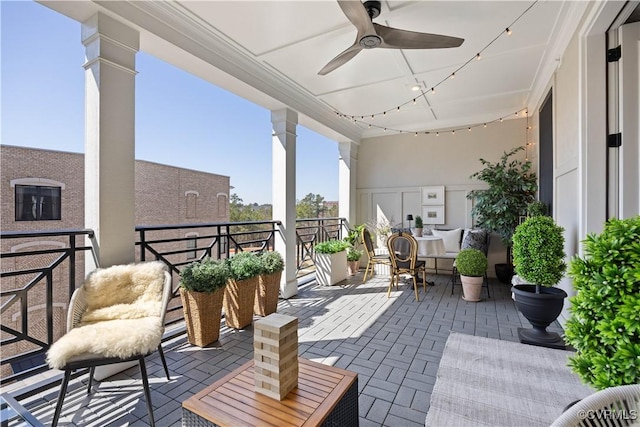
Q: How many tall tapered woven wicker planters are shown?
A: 3